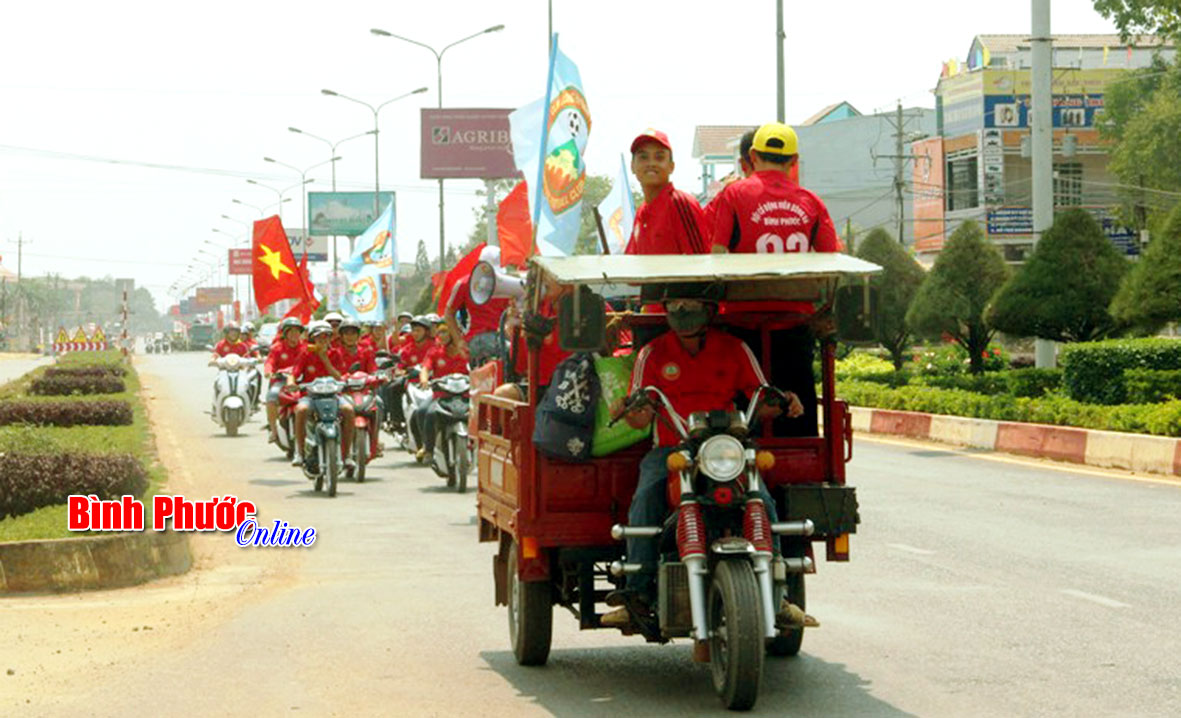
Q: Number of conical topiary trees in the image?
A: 4